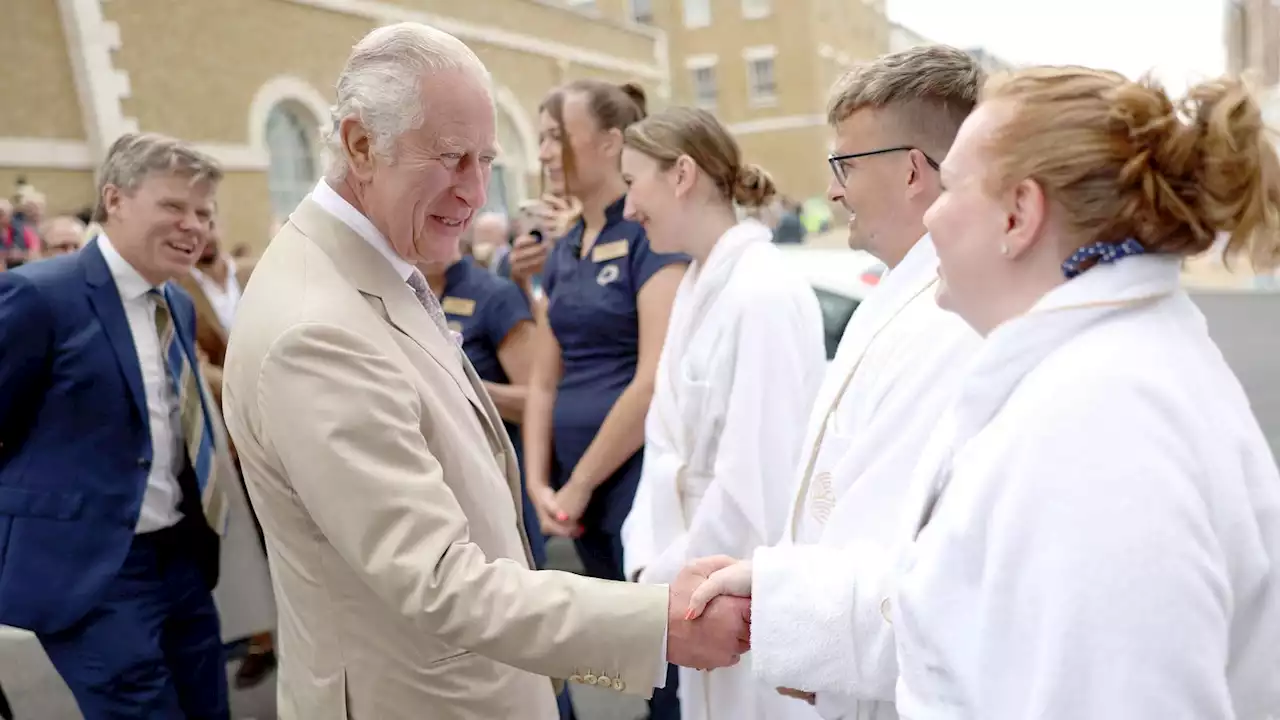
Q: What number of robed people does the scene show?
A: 3